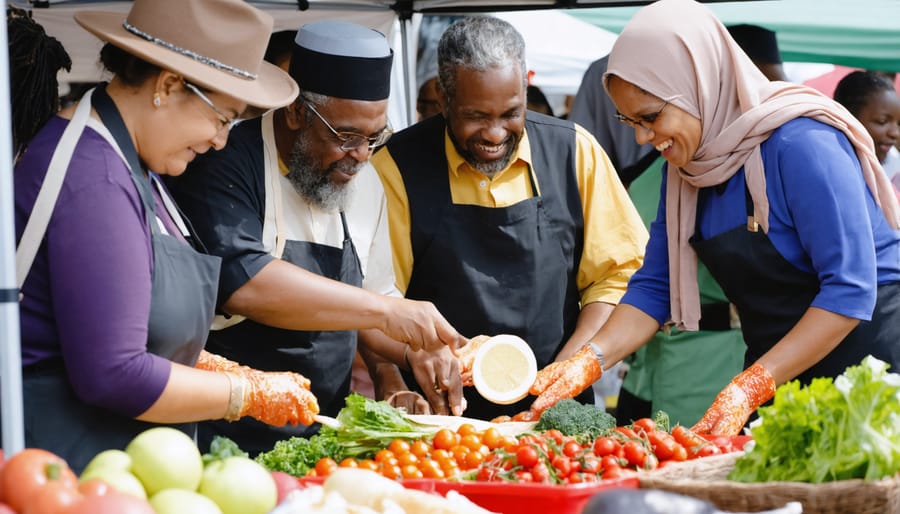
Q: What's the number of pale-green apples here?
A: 5